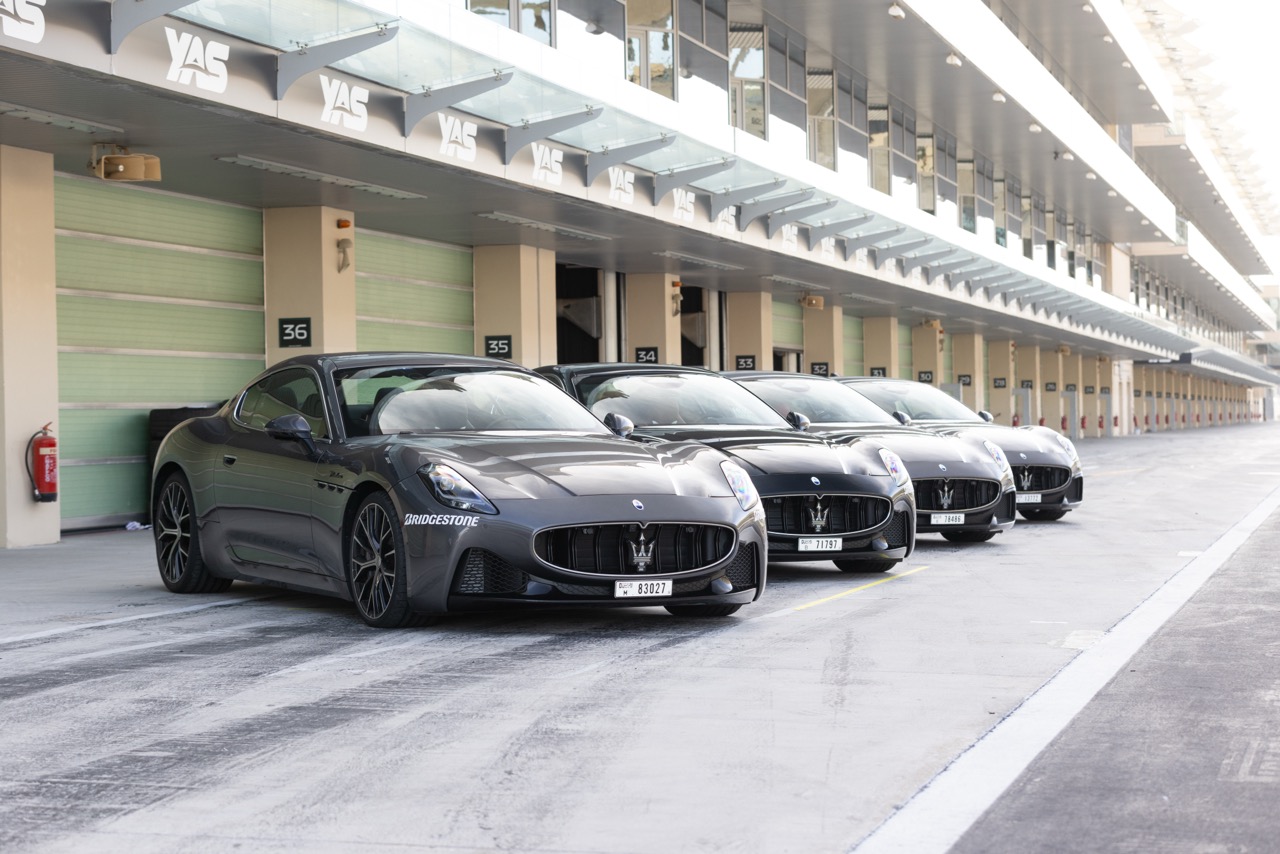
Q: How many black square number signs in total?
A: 14